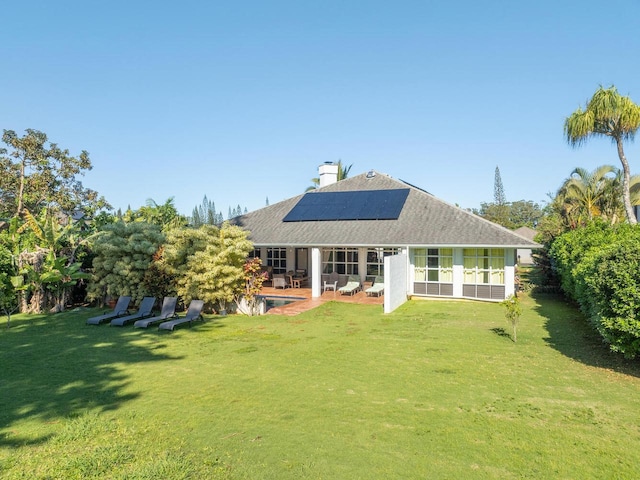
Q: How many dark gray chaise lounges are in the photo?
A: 4